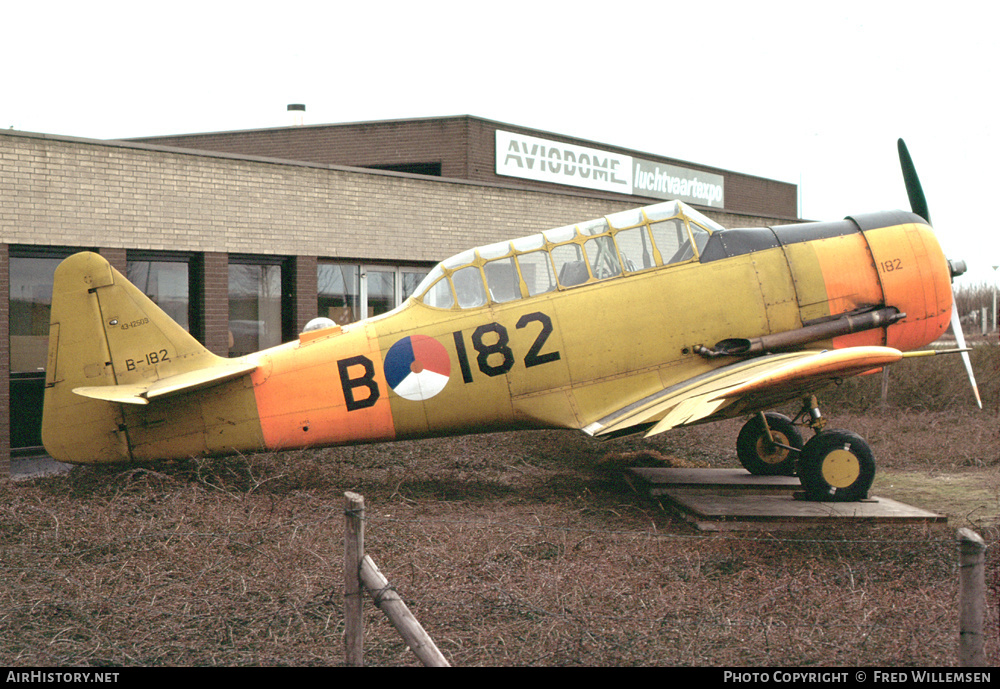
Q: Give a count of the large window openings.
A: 4